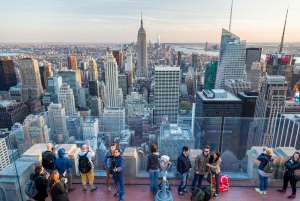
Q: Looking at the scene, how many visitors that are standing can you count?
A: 13